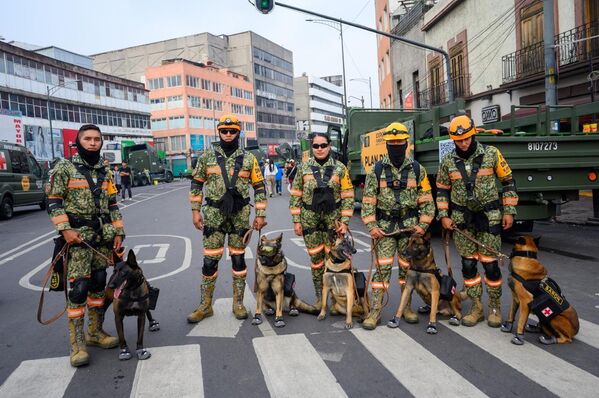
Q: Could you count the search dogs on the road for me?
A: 5